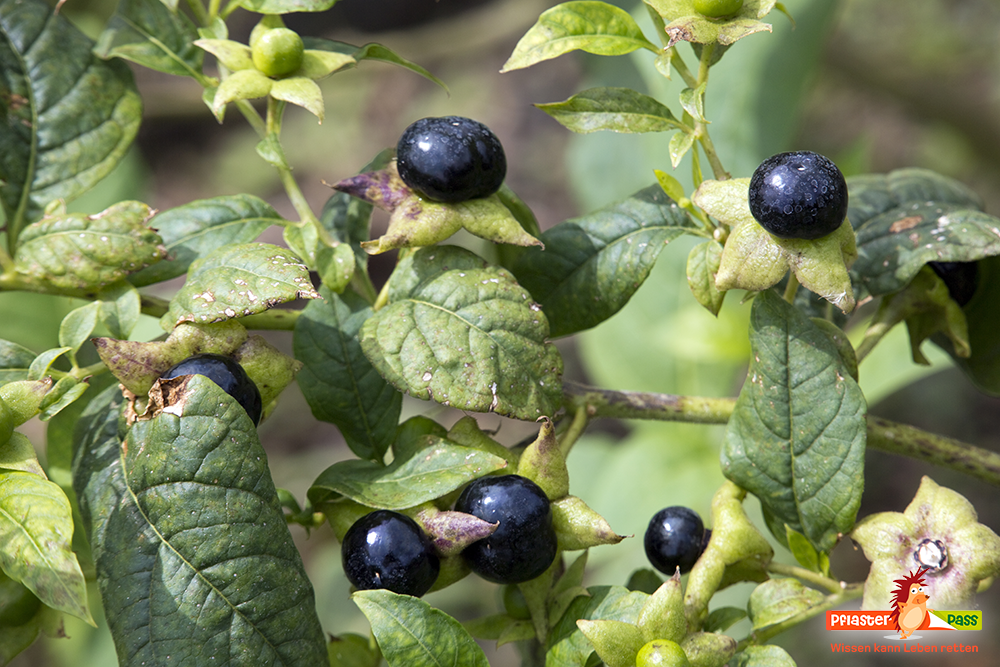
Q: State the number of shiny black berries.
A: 7